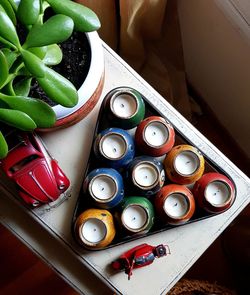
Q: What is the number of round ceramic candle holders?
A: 10